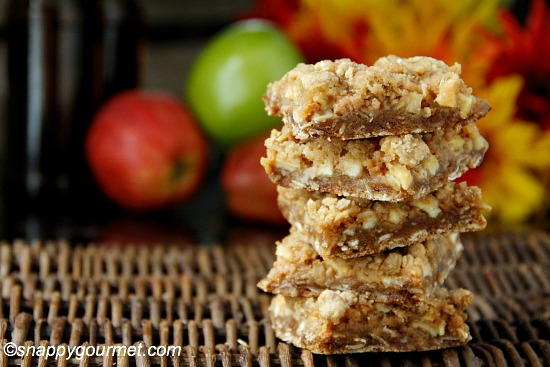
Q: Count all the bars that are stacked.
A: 5